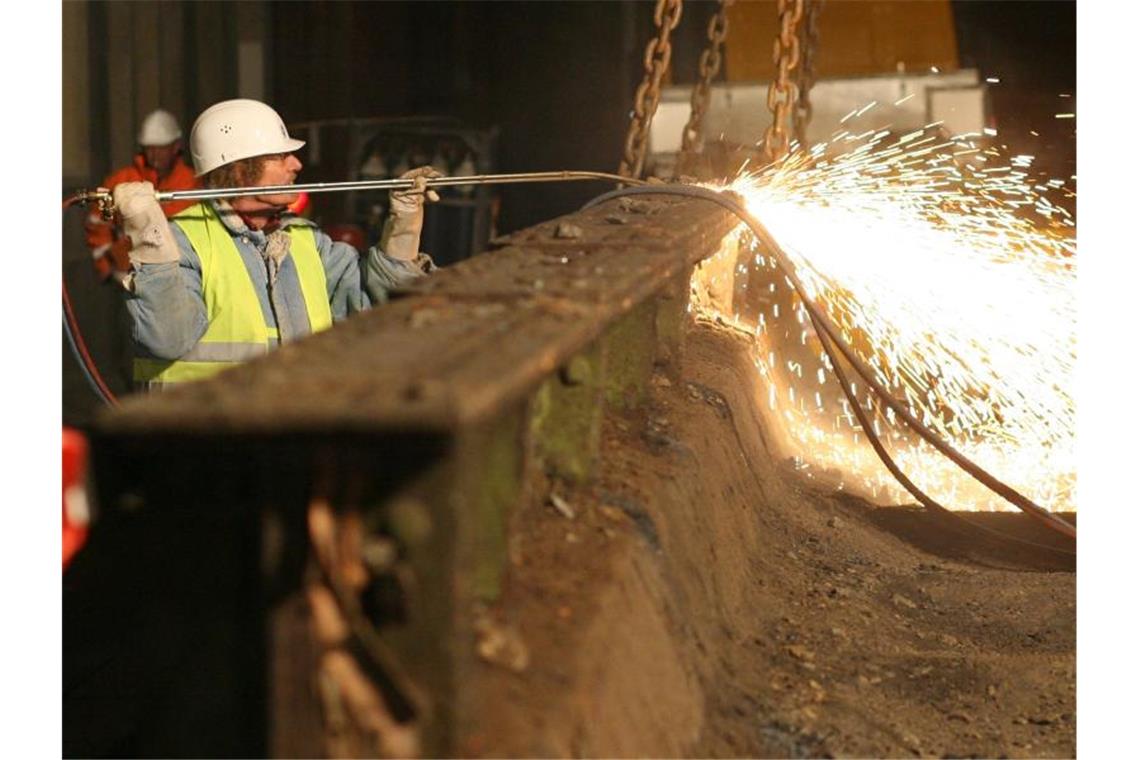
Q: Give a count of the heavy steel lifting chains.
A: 4